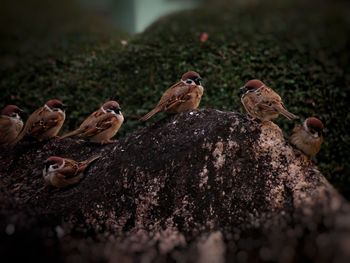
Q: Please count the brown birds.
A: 7